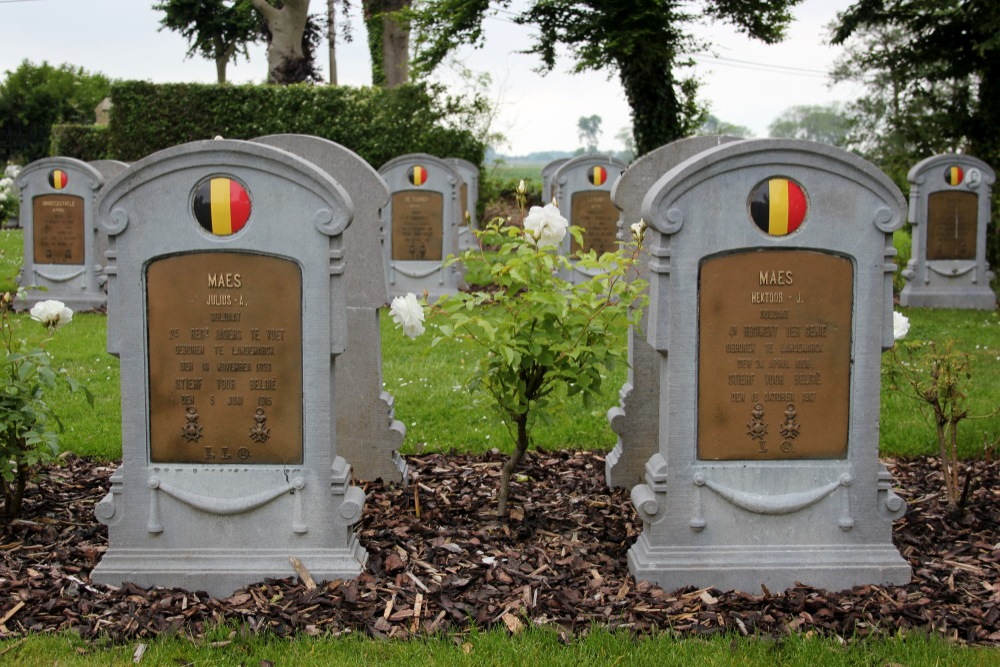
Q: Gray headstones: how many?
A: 11